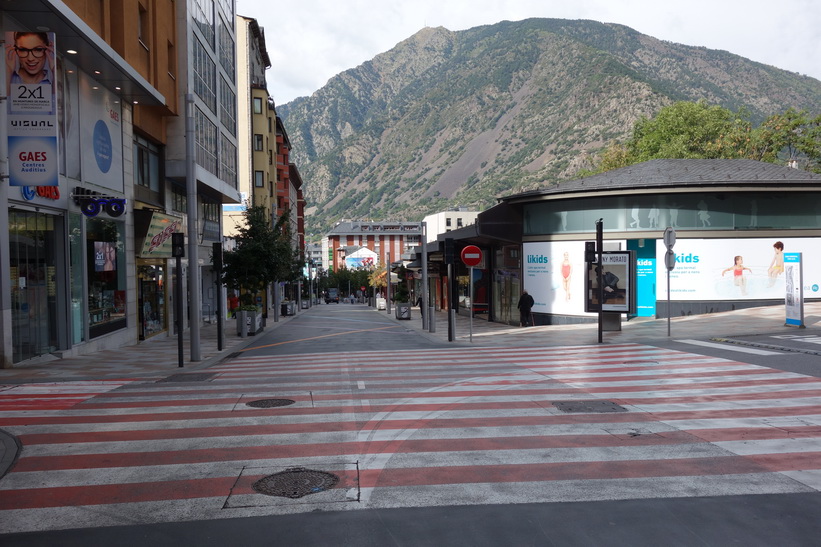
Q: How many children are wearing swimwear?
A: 3